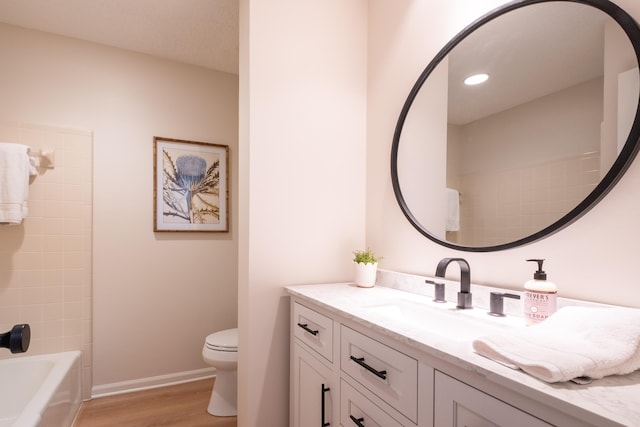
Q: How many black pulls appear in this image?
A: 4